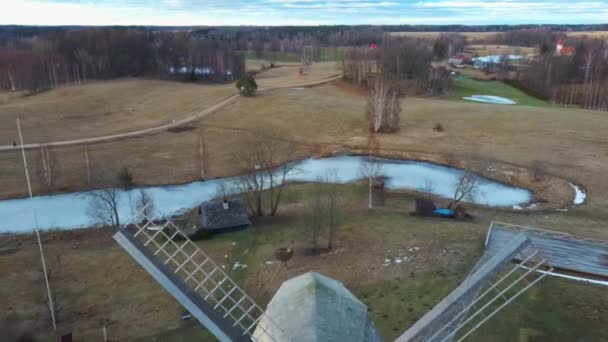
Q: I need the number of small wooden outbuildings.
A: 2